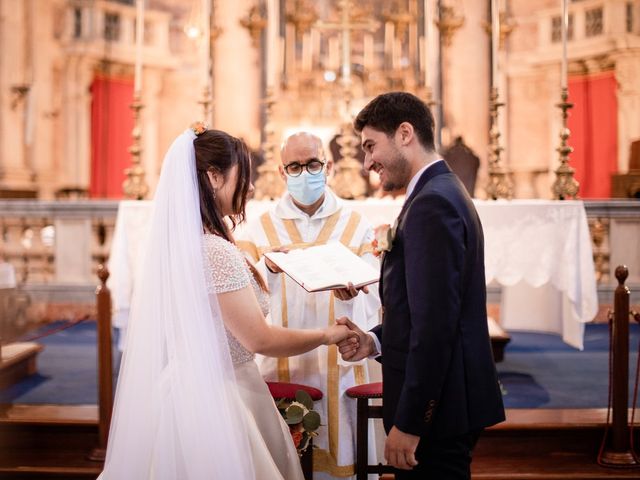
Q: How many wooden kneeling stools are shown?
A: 2